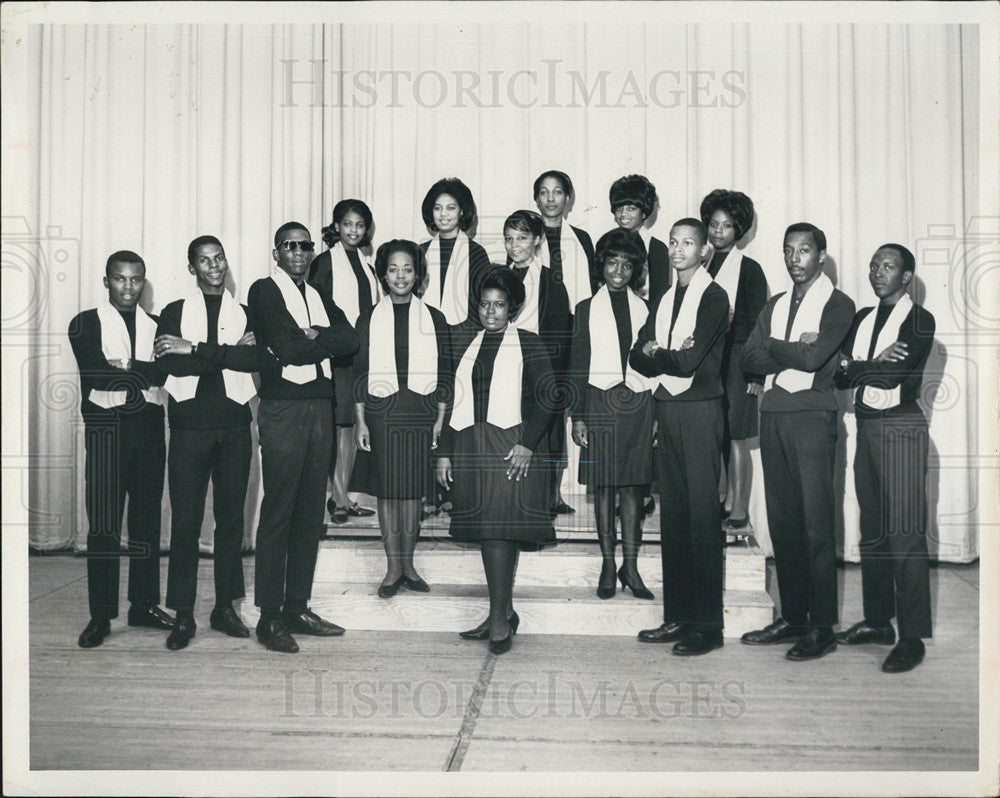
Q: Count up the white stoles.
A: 15